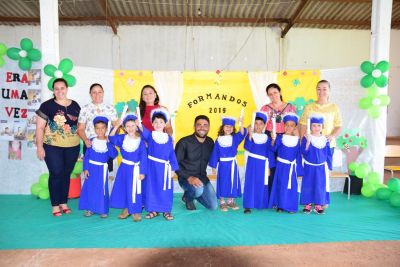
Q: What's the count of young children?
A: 7